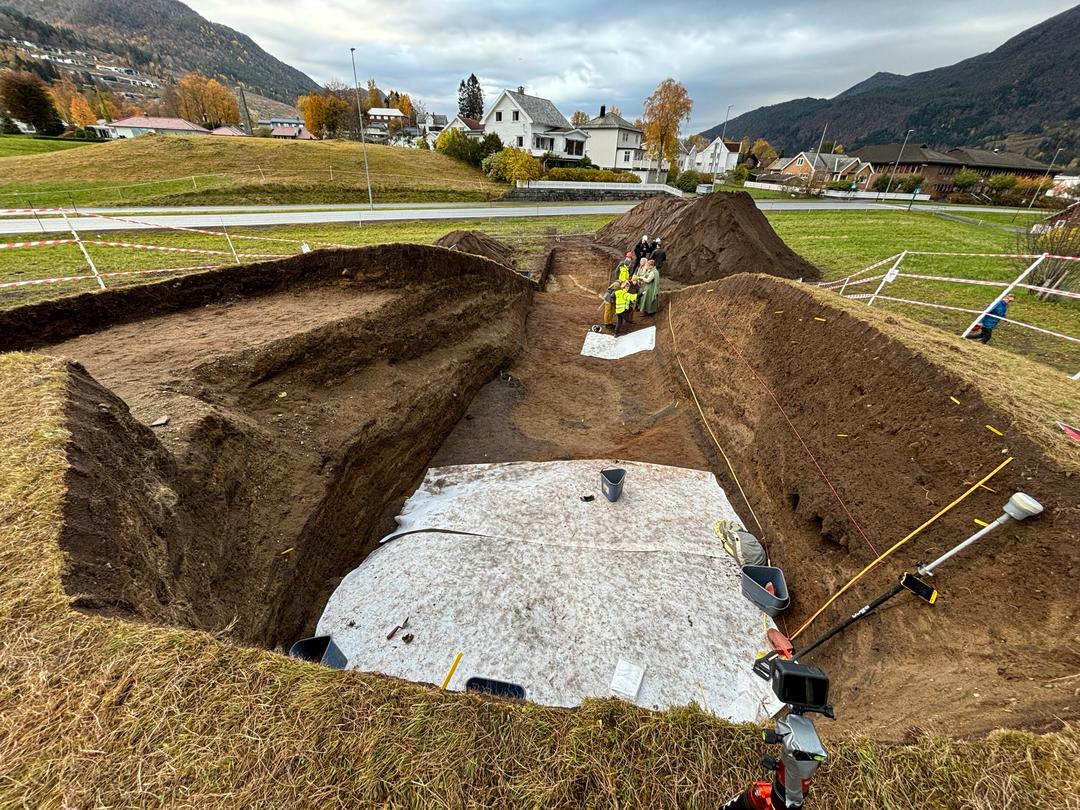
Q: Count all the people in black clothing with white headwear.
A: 2